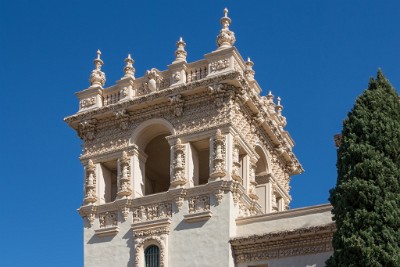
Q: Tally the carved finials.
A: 7